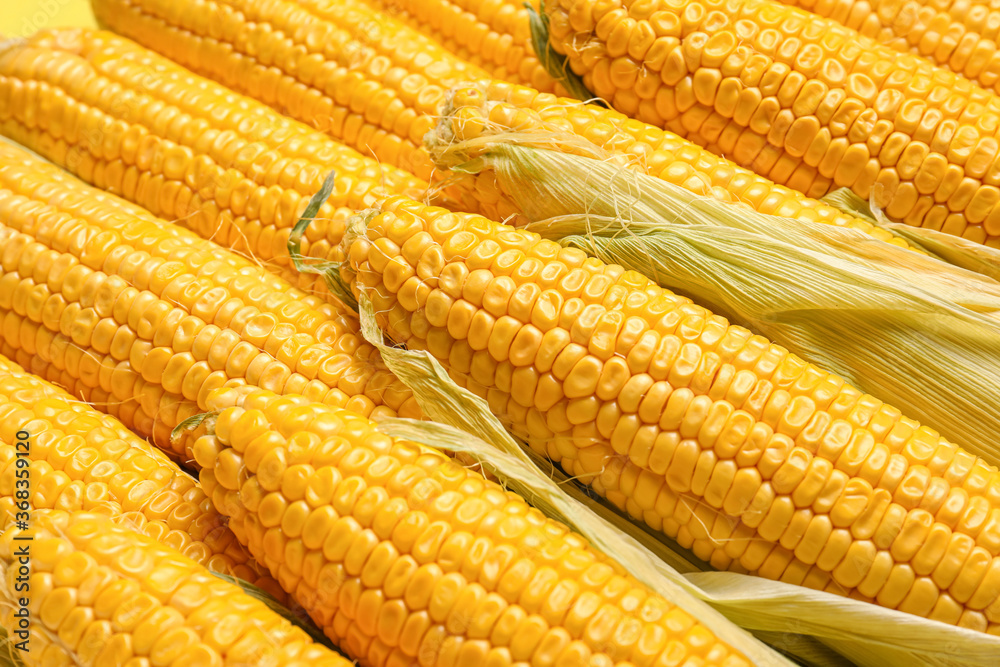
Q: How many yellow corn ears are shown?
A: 11